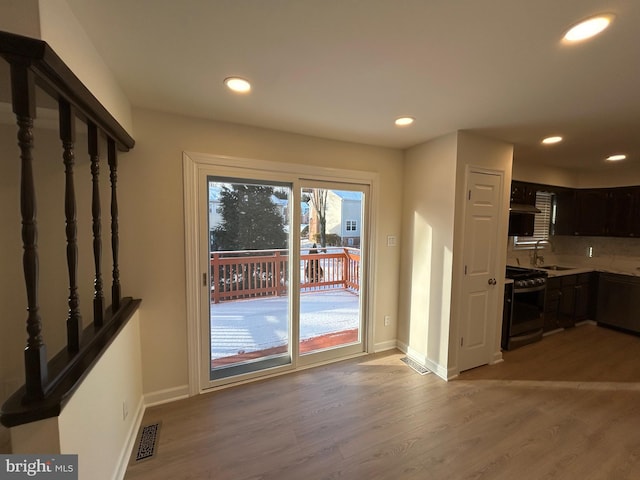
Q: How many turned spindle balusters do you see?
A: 4